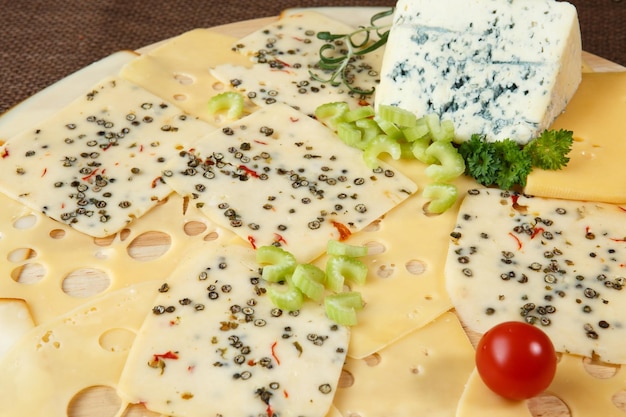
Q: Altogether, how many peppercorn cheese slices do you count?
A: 5